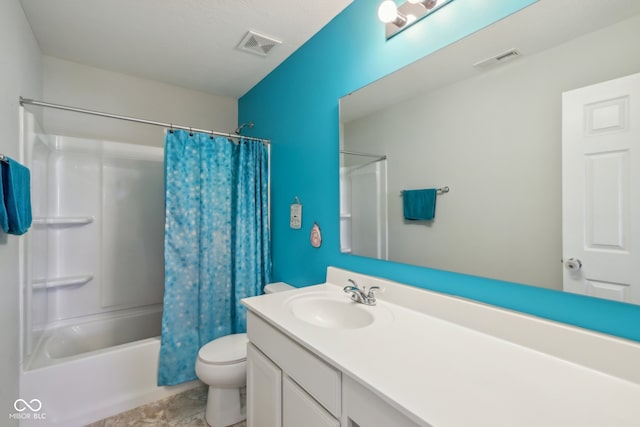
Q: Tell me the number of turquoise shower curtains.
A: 1